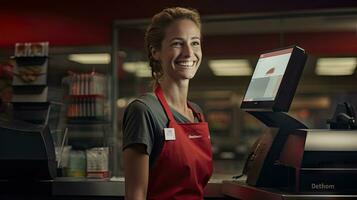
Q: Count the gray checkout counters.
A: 1